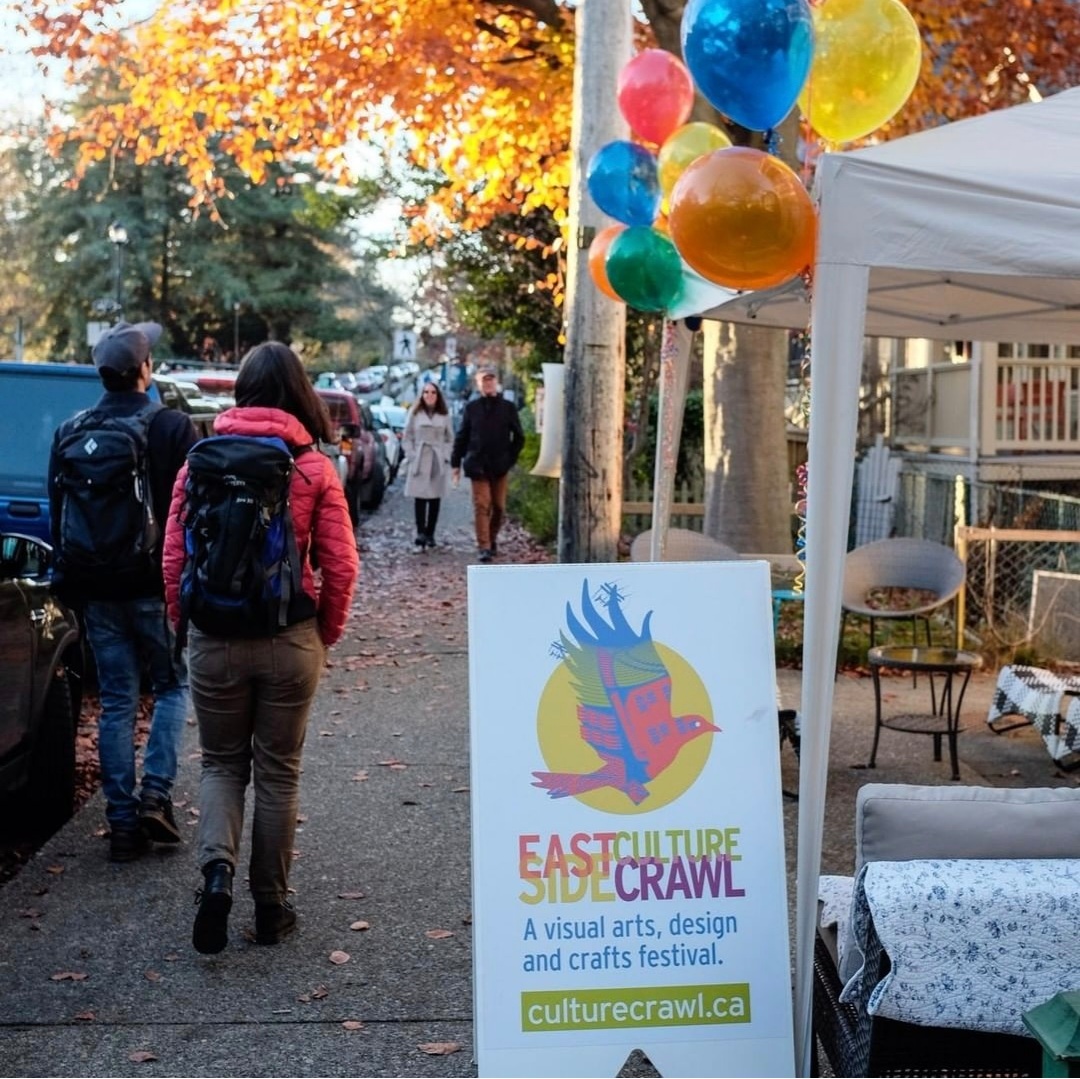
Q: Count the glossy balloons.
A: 8